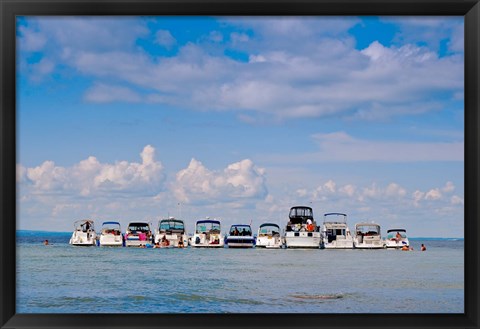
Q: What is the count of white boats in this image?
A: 10